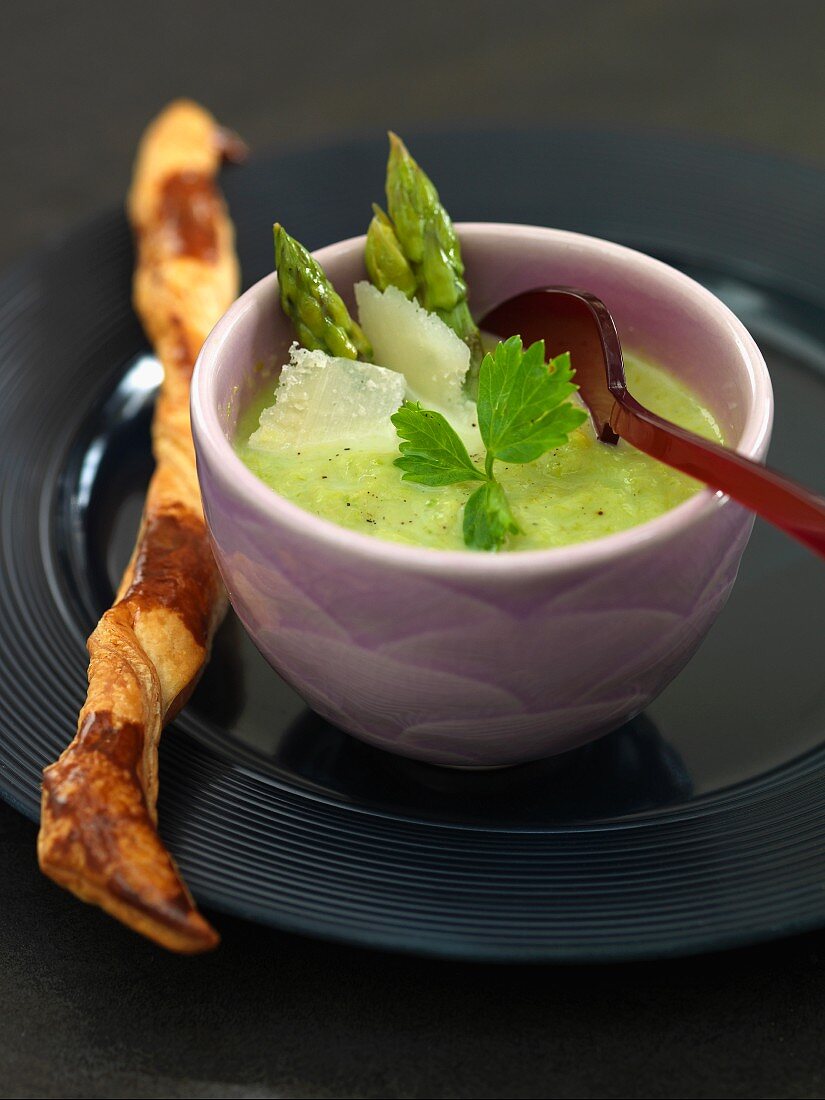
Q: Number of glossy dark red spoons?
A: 1